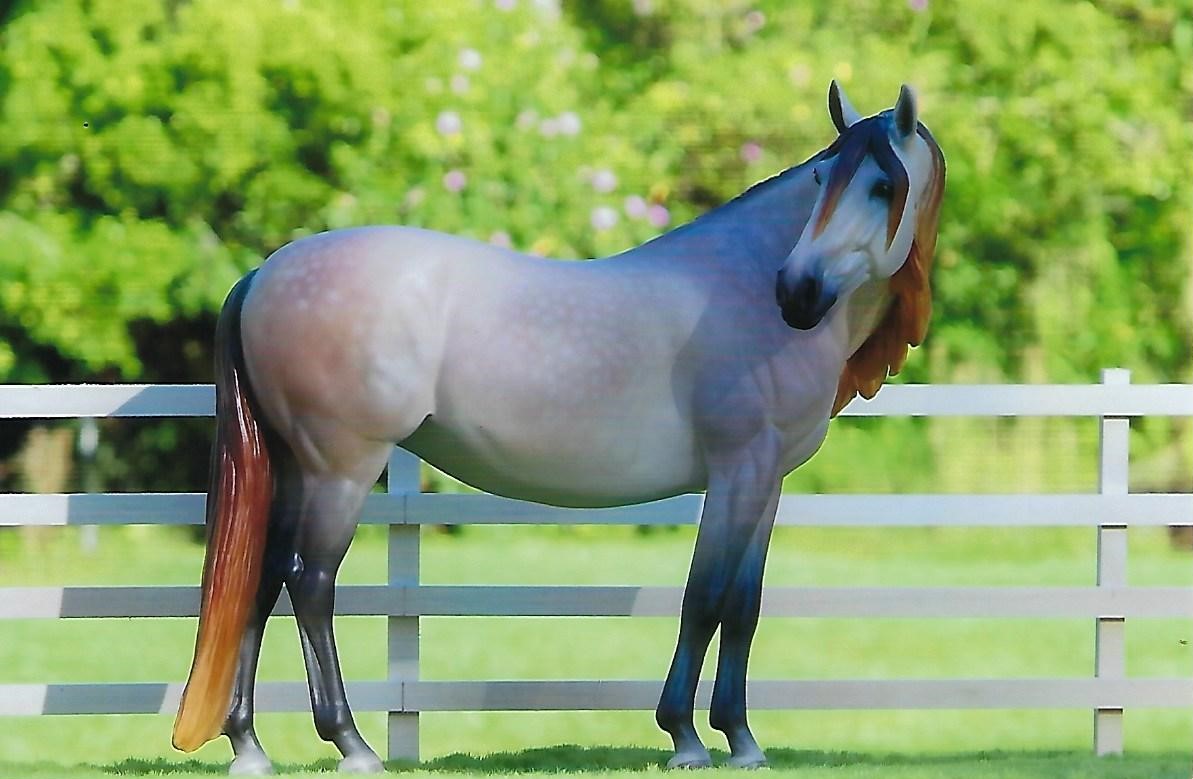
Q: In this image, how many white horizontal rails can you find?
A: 4